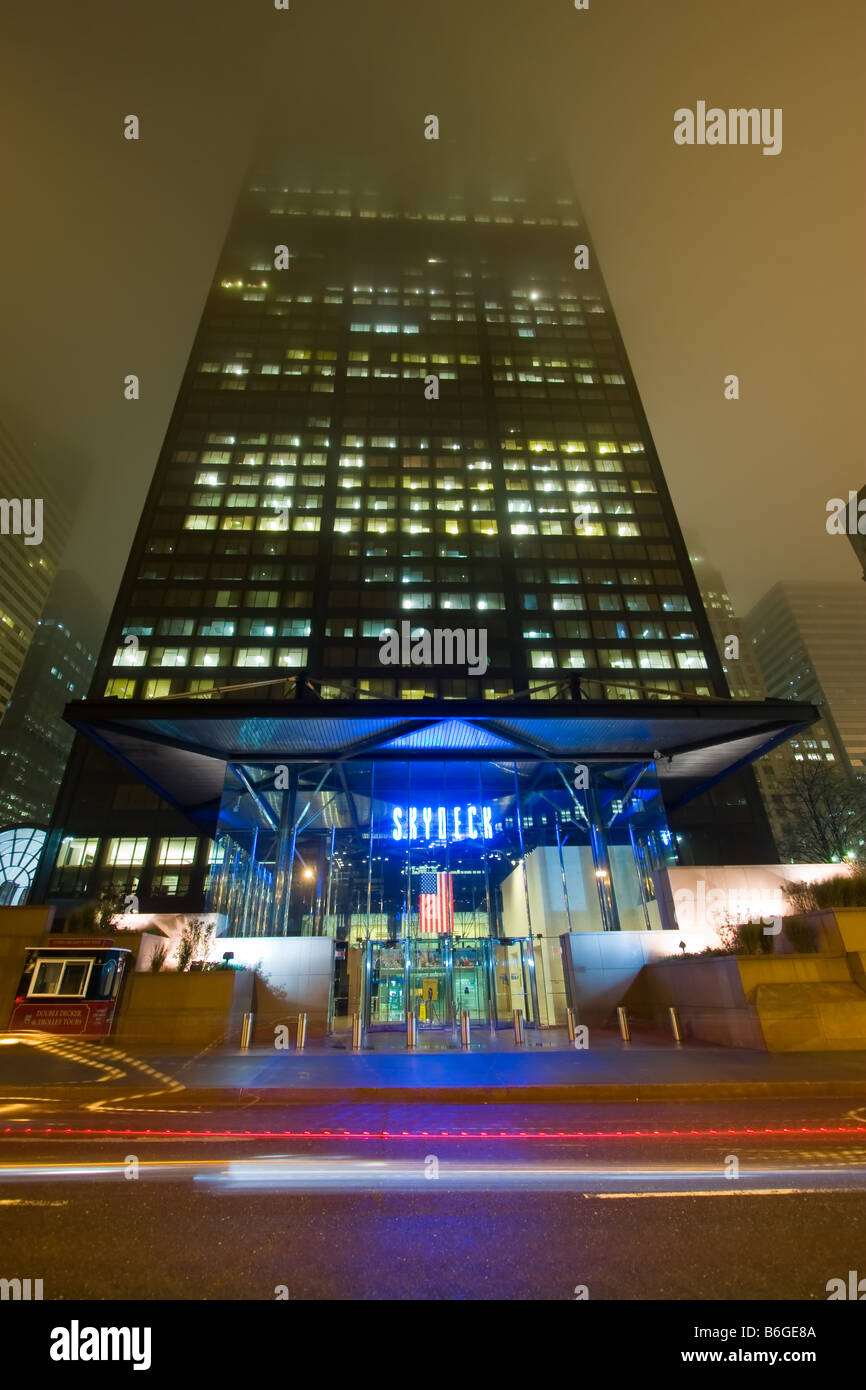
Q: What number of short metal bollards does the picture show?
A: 9